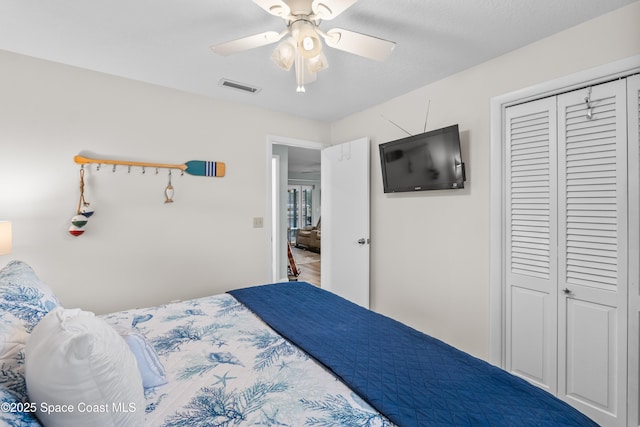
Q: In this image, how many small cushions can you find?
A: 2